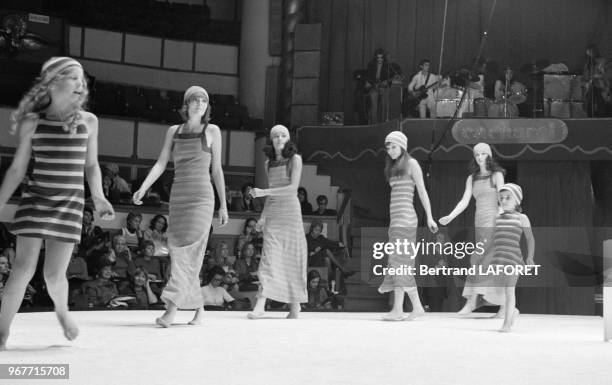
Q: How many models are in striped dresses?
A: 6